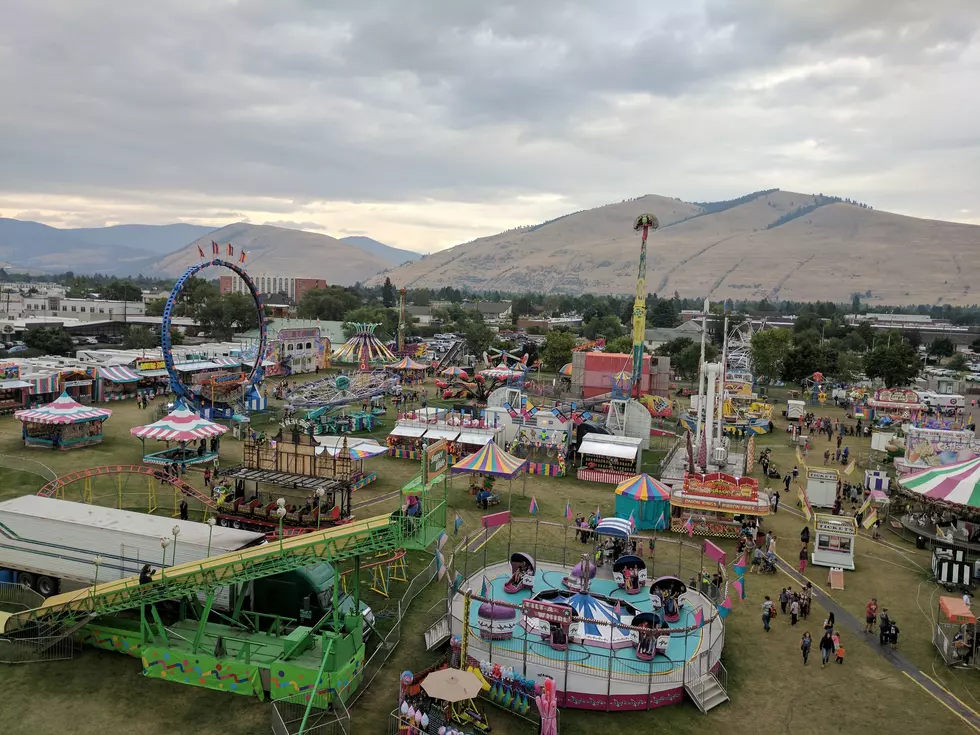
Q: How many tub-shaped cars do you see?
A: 7